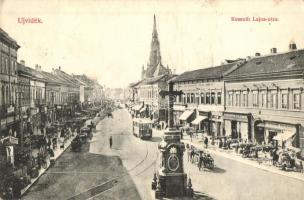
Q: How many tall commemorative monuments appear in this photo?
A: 1